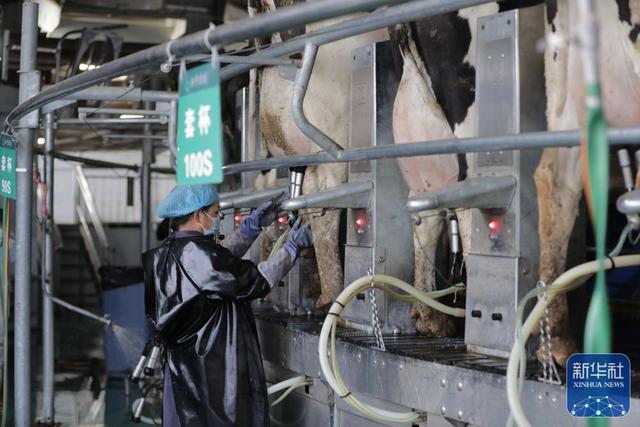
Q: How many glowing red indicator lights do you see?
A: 4